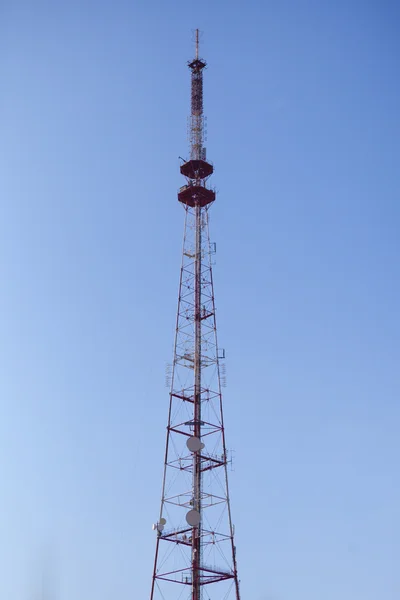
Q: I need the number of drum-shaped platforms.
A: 2